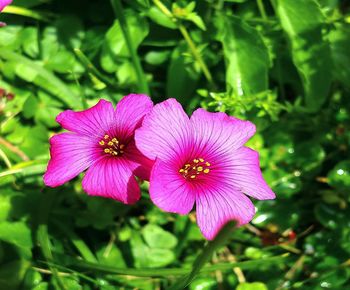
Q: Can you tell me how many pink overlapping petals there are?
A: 10